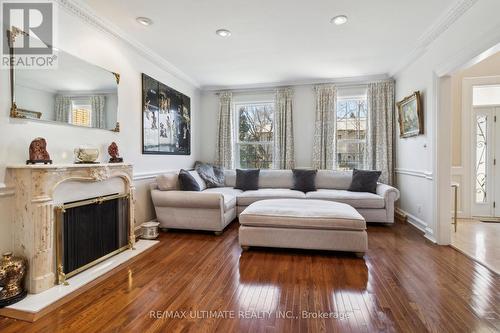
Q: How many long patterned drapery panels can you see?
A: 4